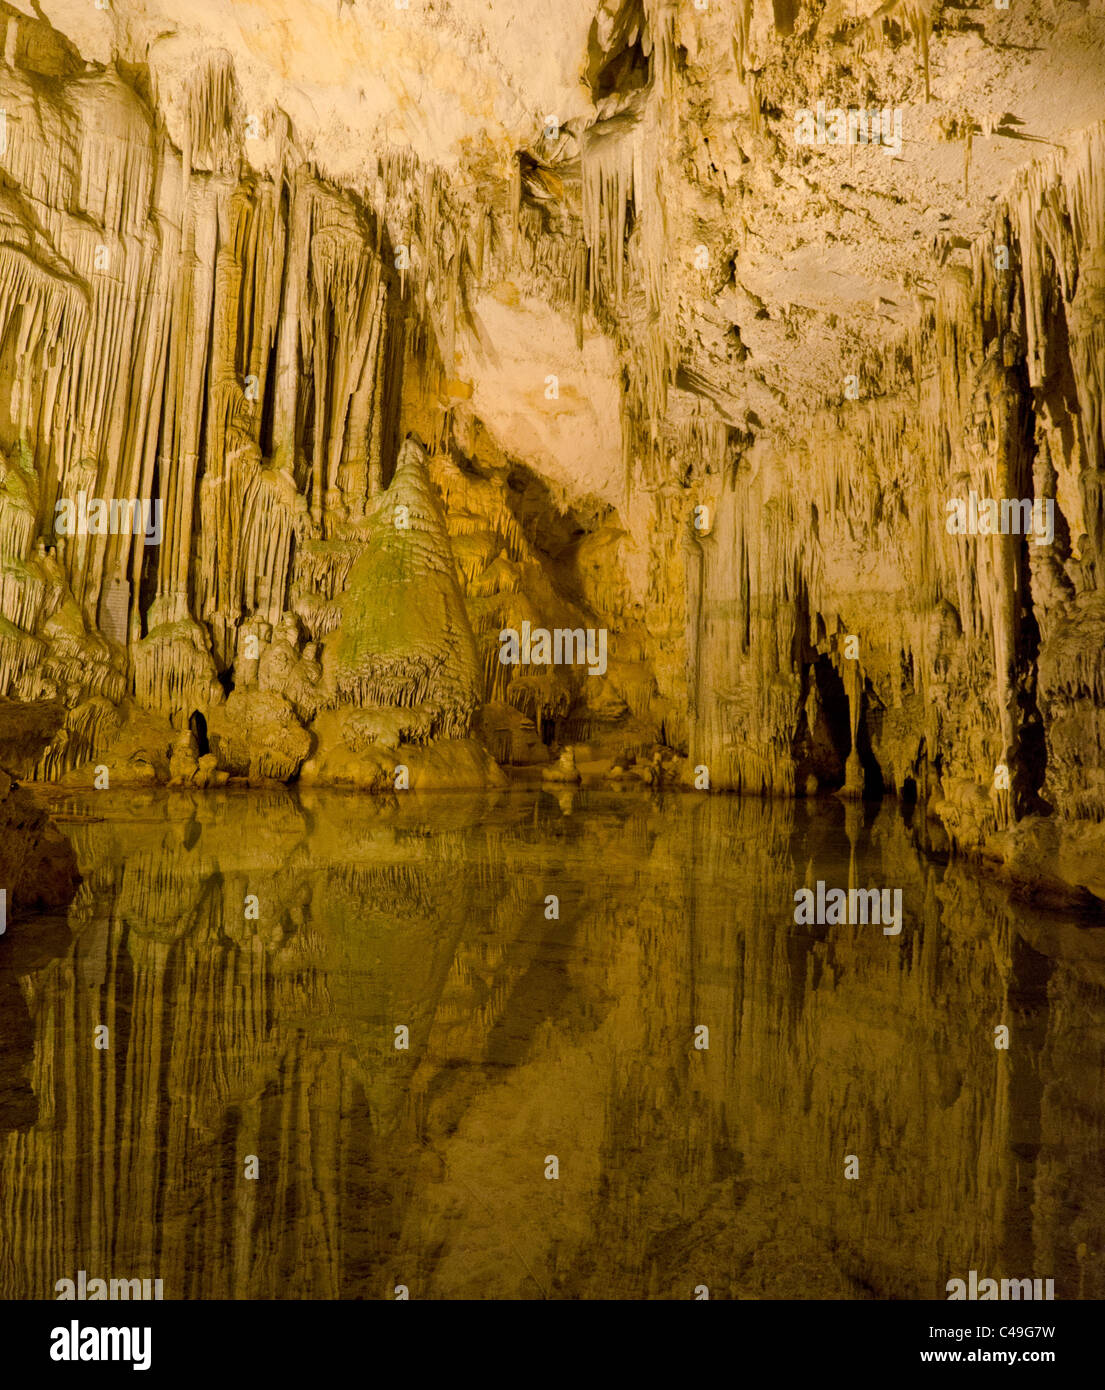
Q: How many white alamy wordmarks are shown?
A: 8